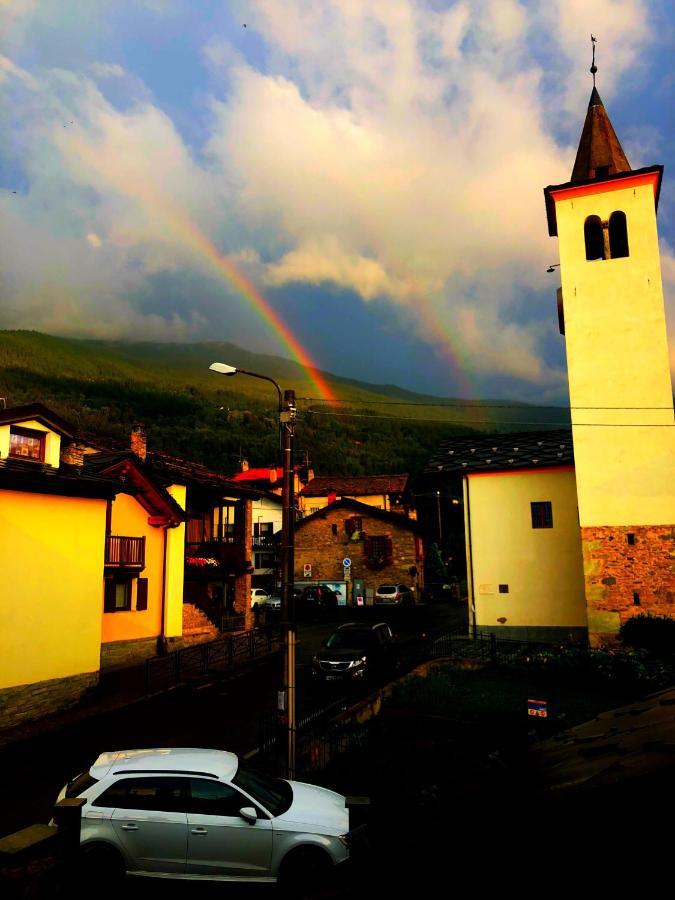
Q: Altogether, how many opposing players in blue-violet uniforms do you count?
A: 0